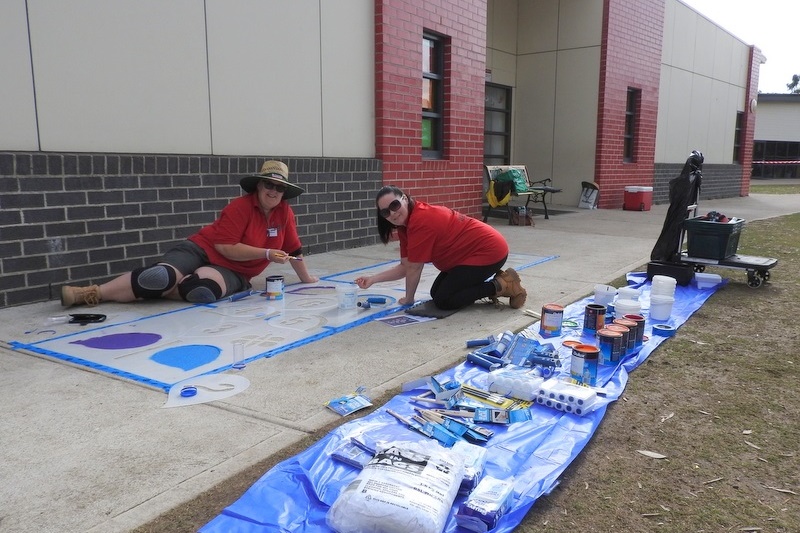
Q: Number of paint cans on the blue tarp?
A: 7